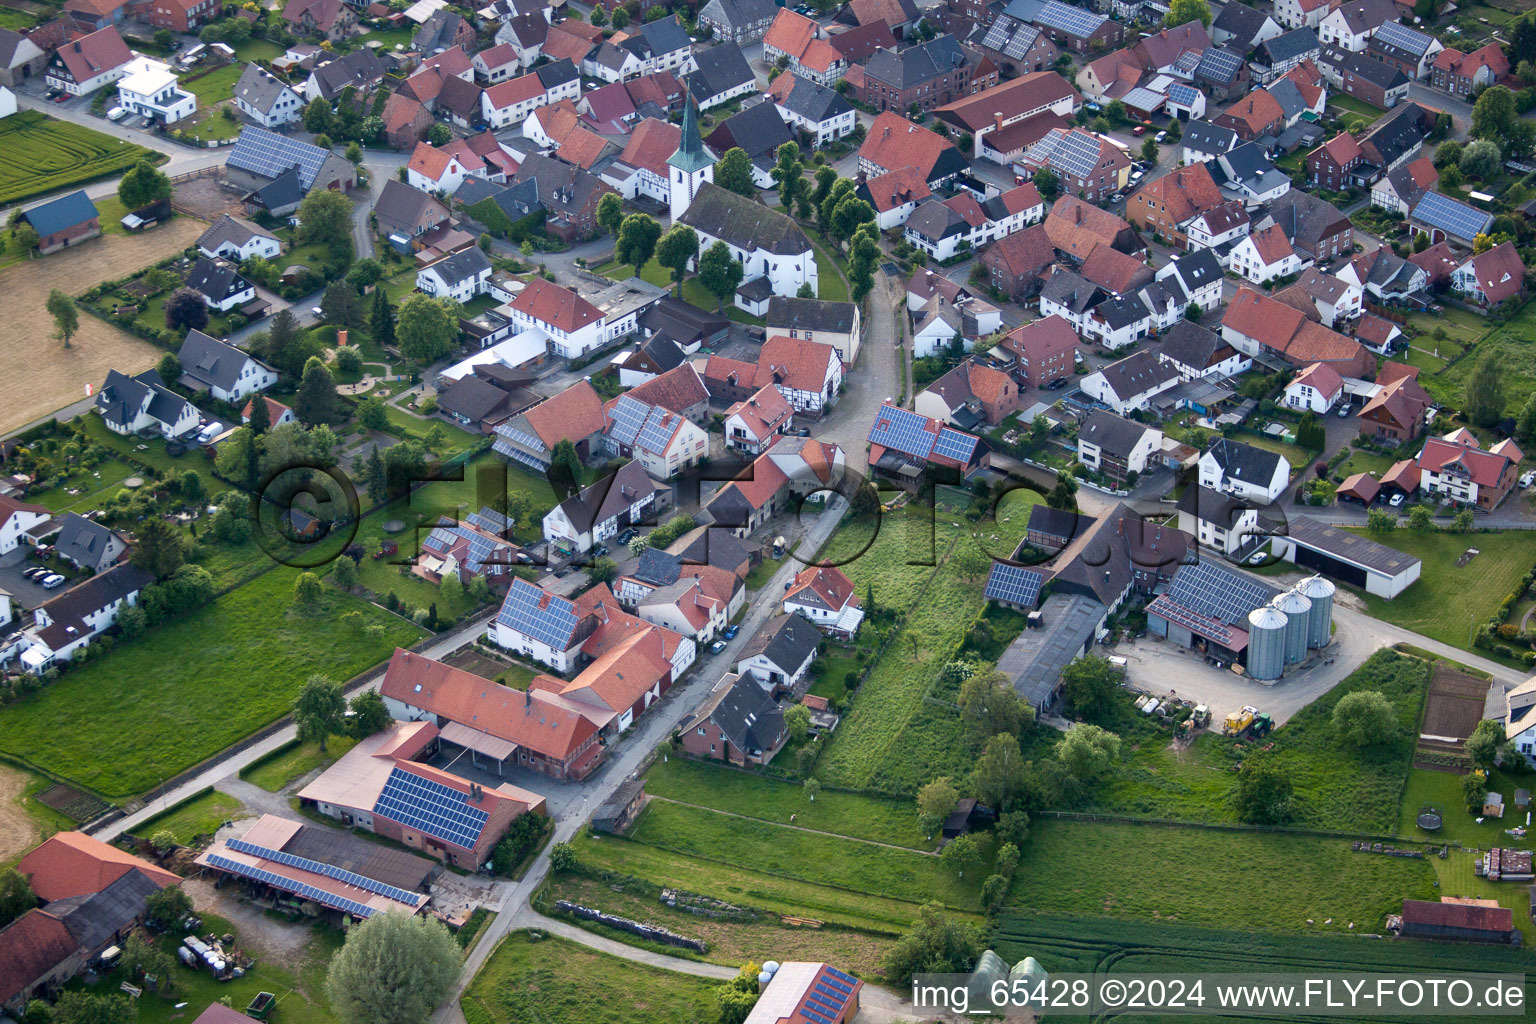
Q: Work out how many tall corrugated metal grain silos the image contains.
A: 3